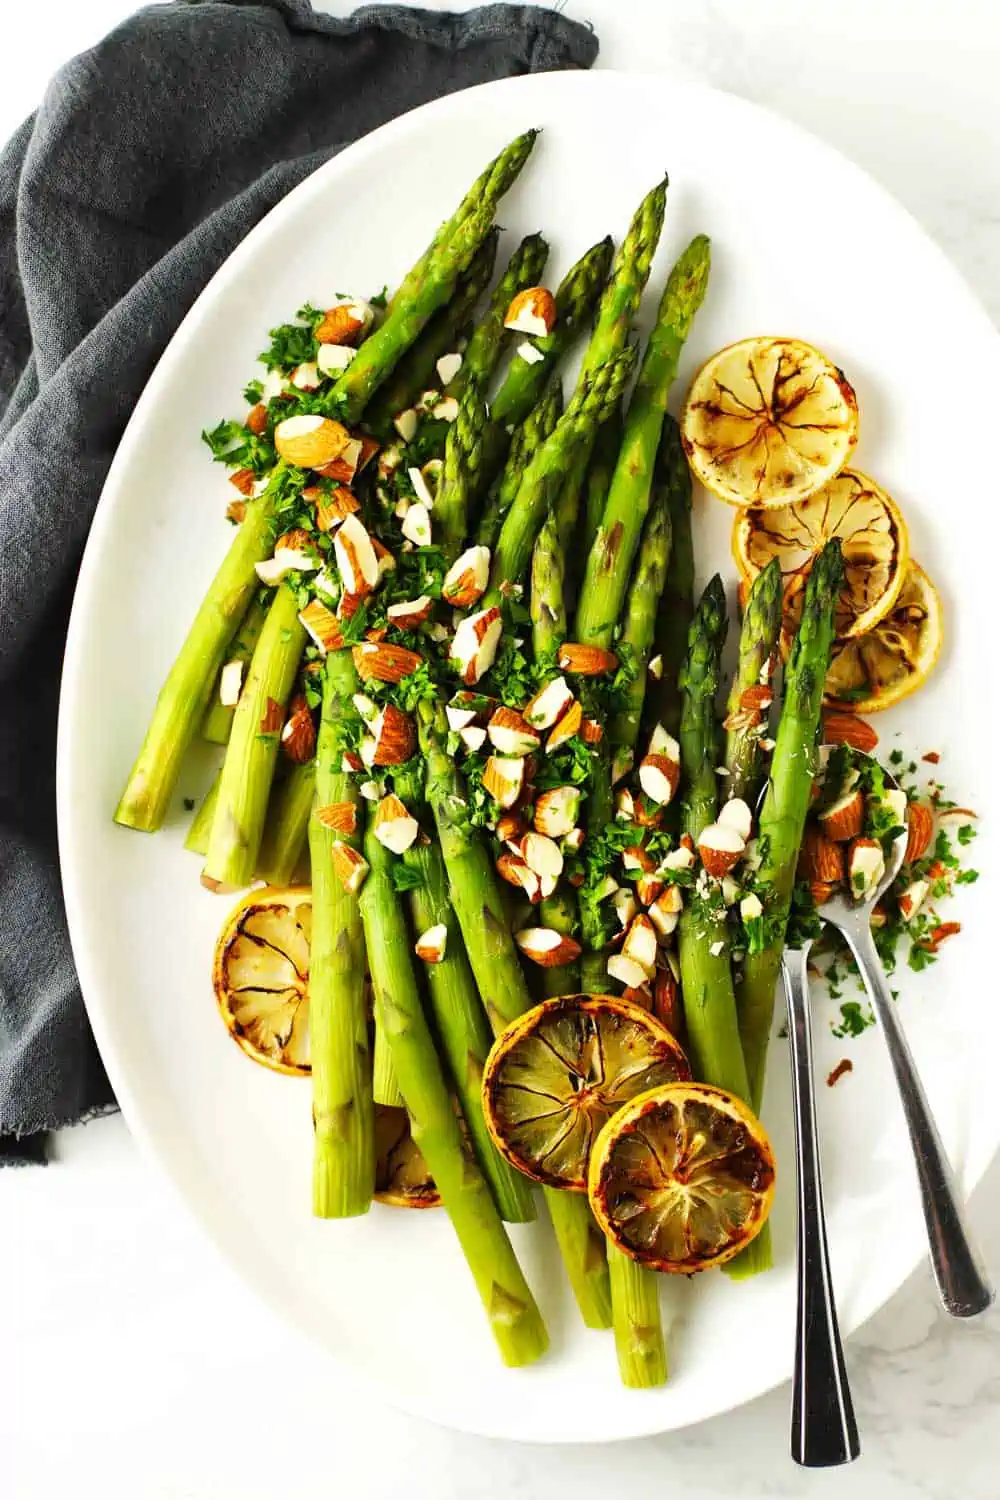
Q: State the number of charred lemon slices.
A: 7